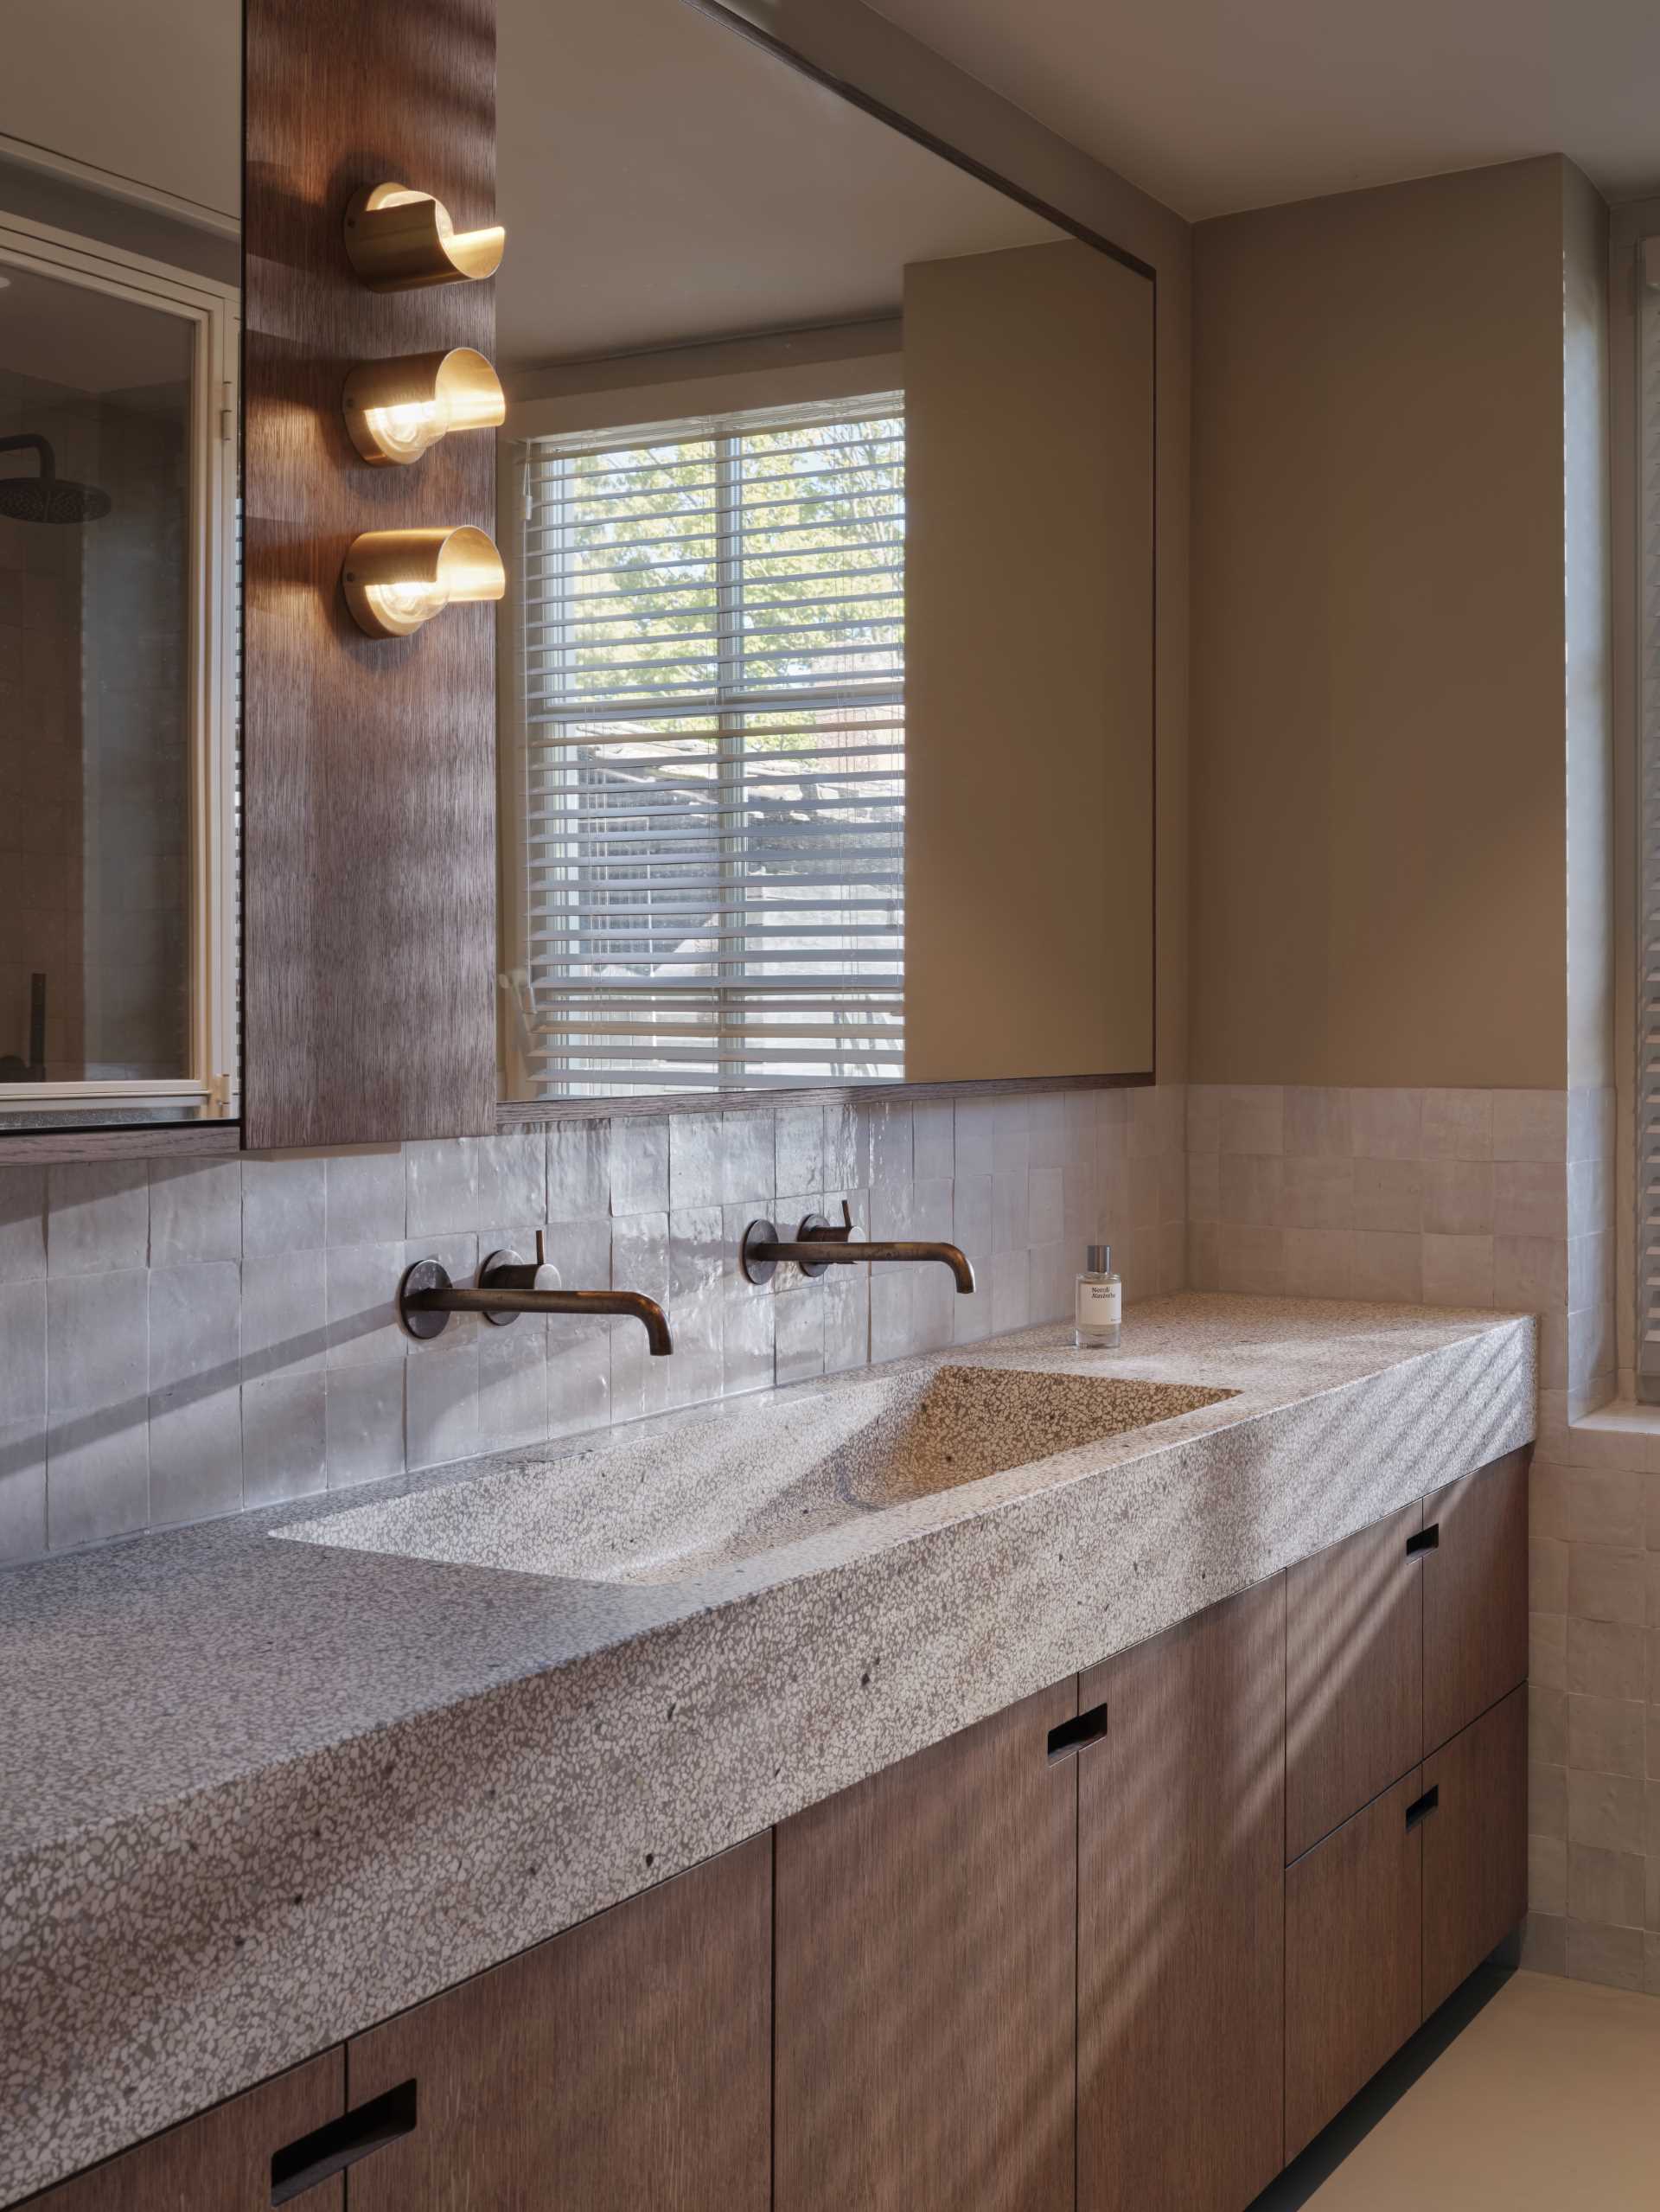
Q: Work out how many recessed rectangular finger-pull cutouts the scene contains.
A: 4